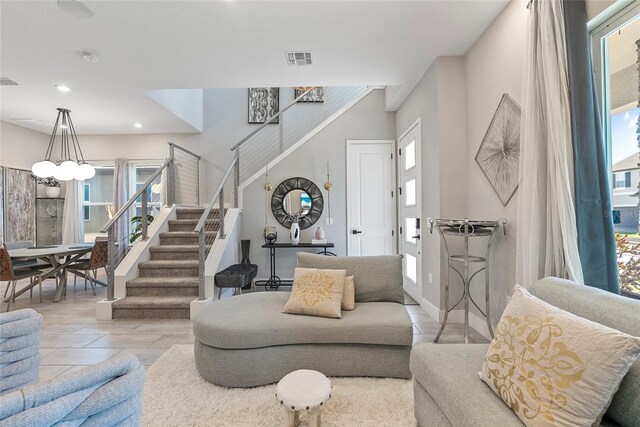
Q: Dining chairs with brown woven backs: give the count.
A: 2